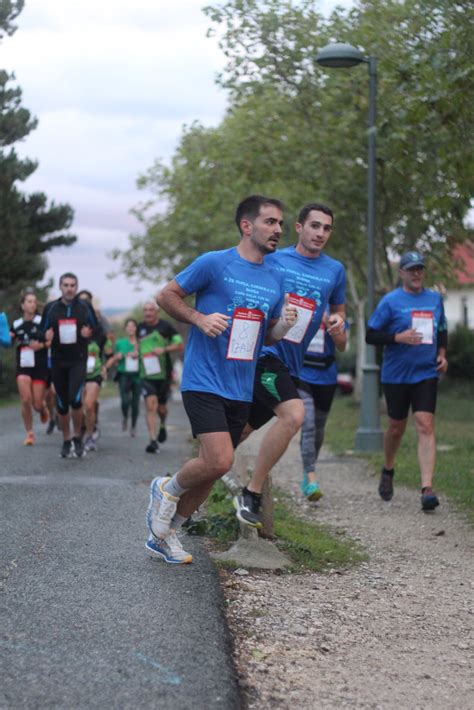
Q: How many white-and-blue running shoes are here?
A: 2